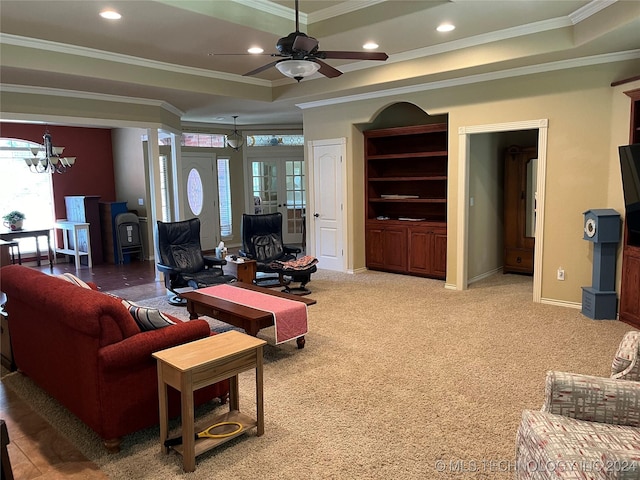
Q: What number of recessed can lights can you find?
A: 4